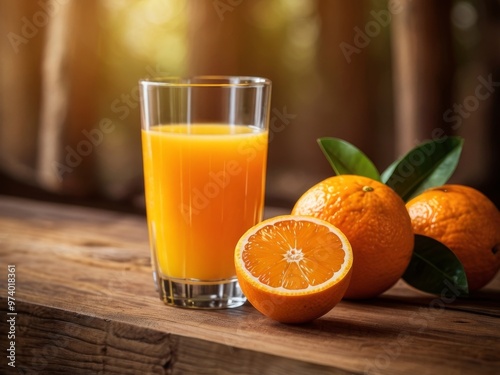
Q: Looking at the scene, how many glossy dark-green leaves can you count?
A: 3